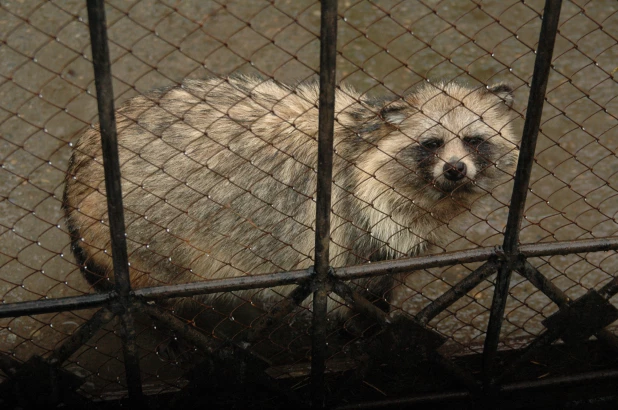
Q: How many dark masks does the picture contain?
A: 1